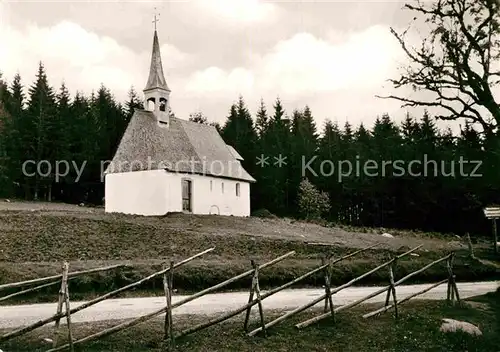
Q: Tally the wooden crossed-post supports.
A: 6